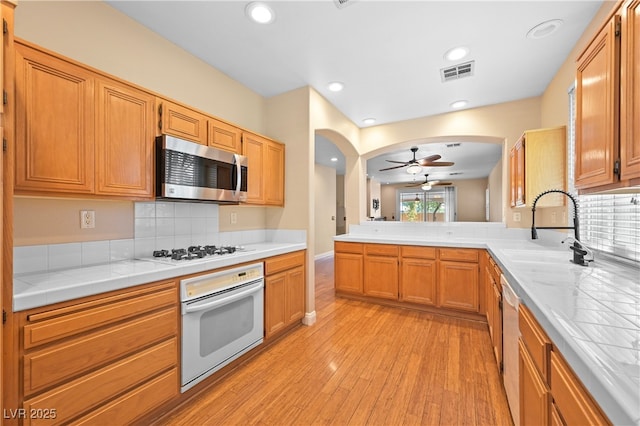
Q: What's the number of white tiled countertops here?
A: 2